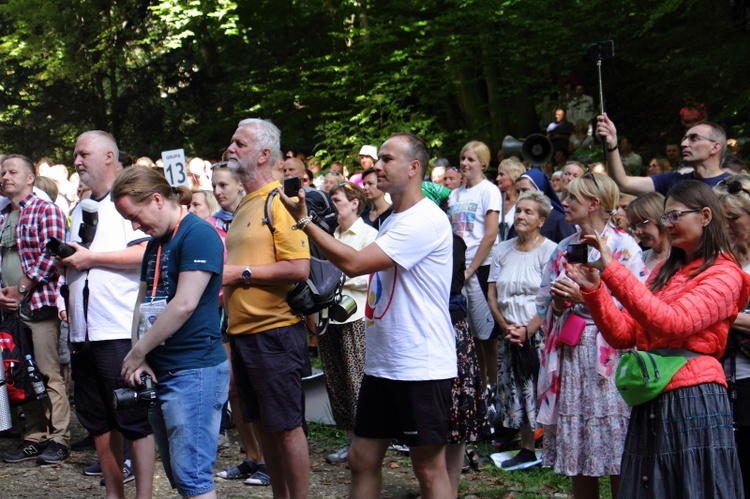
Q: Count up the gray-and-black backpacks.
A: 1